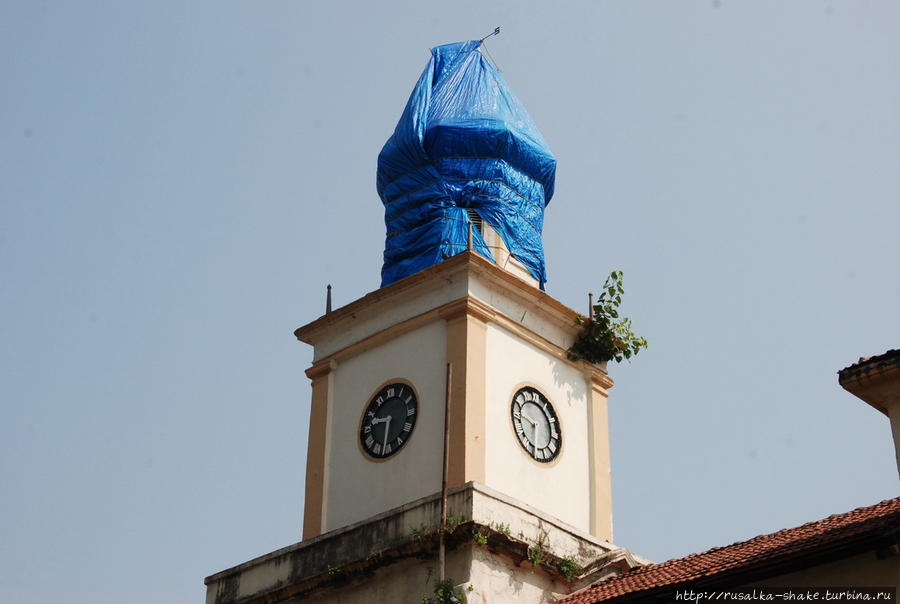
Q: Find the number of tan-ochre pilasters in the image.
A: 3